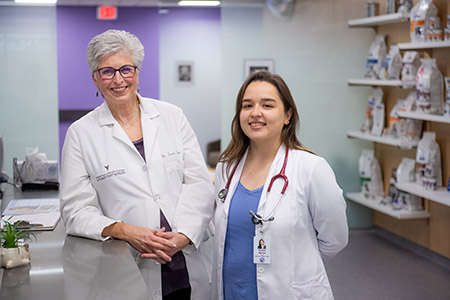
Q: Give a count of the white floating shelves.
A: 7